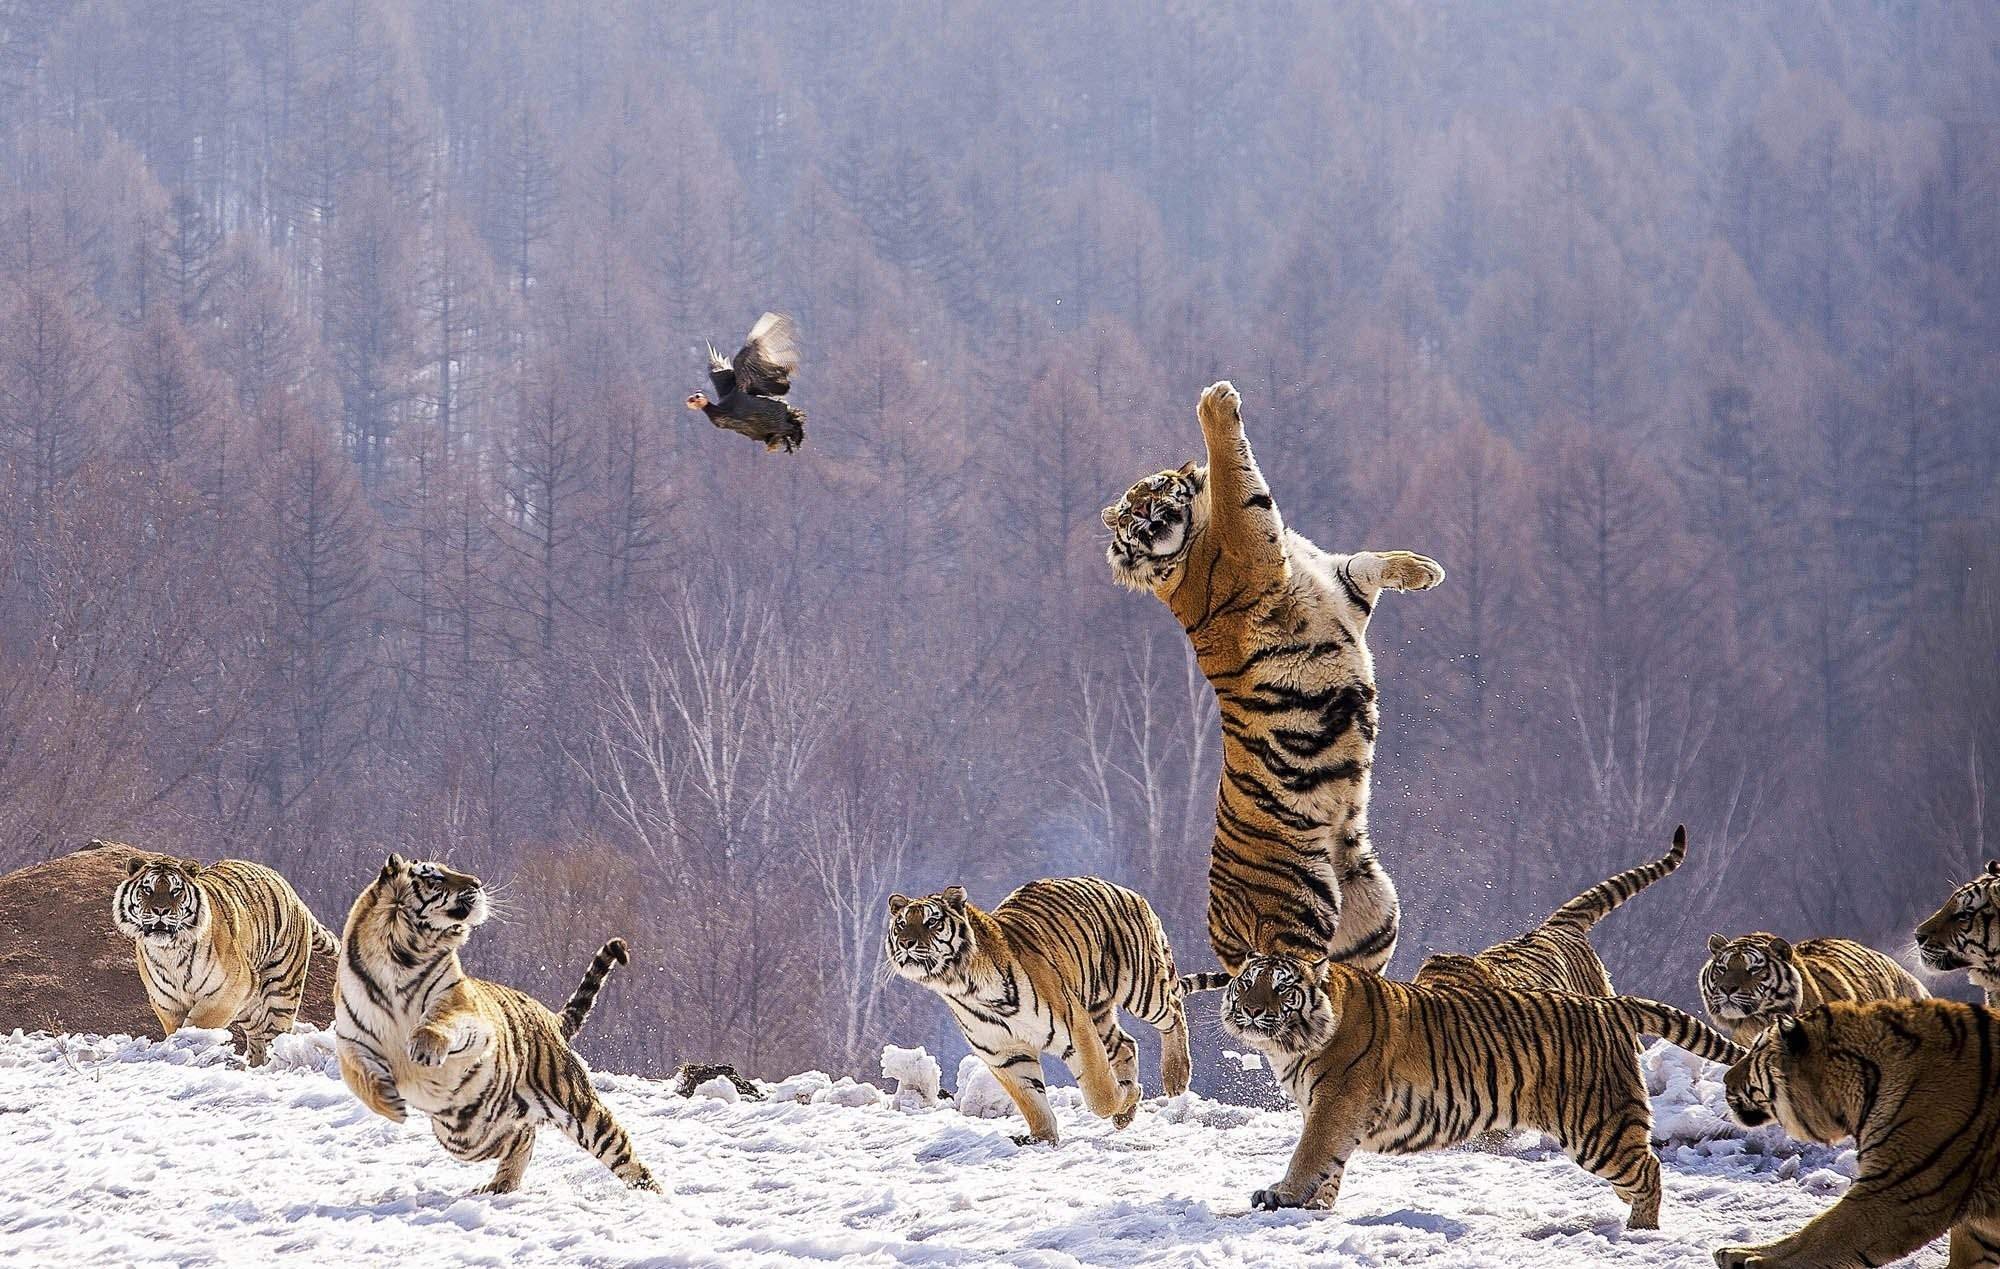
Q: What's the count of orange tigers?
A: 9